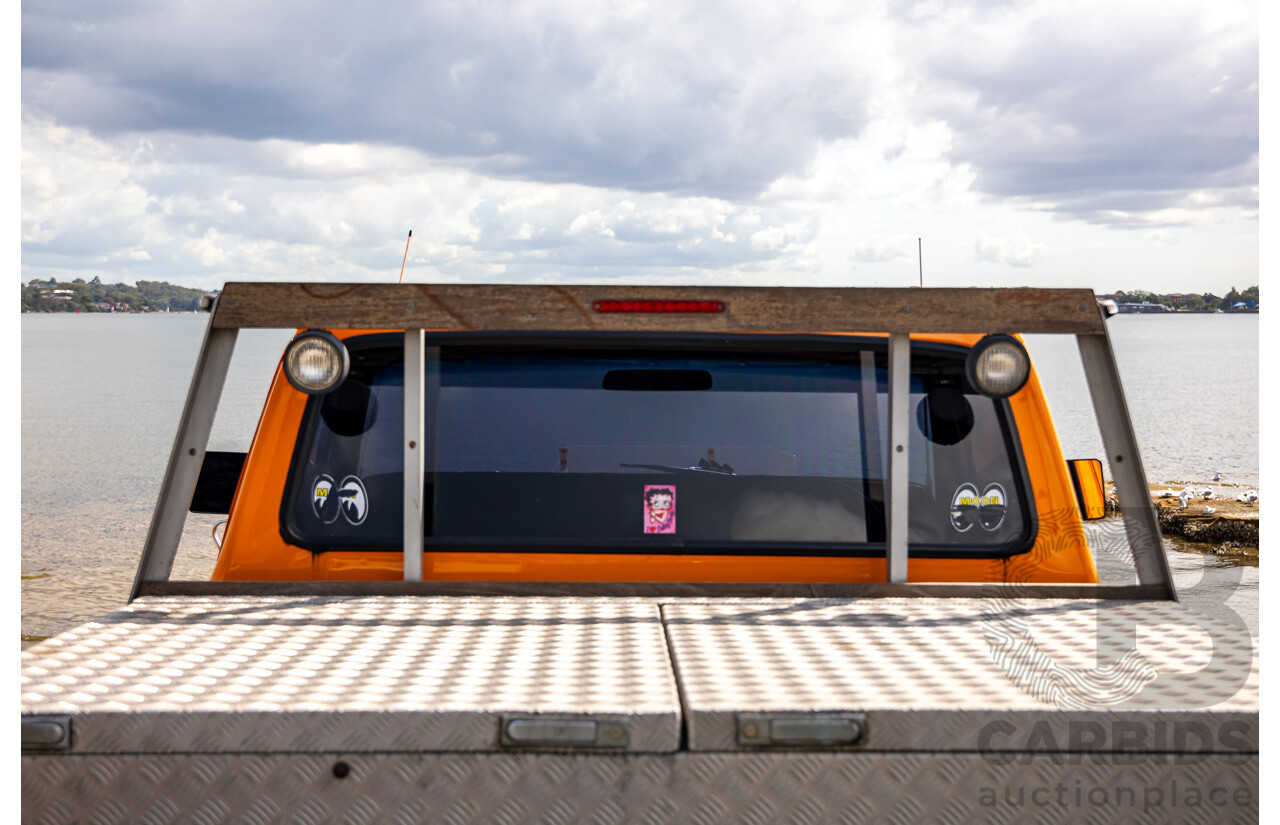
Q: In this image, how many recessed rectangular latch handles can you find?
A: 3